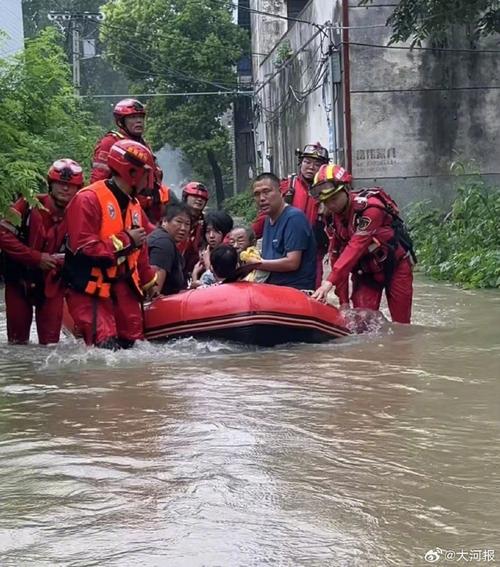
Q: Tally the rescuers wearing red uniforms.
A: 6